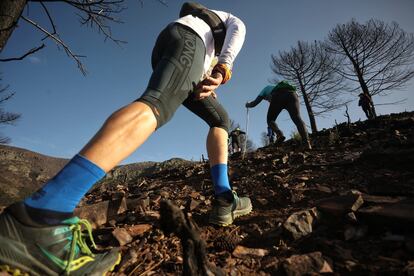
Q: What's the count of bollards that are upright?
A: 0